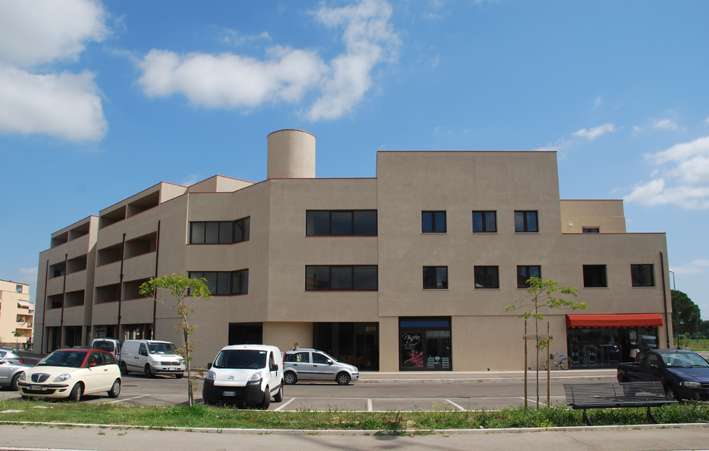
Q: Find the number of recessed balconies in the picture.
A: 12